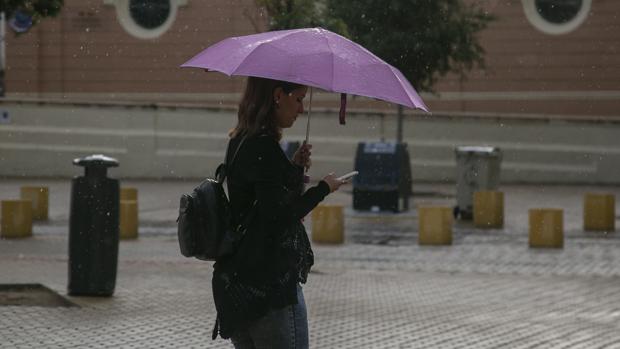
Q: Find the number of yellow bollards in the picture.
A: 9